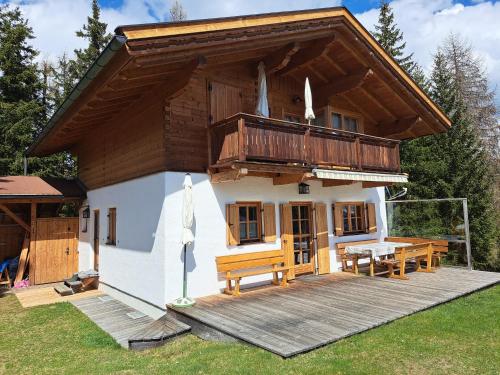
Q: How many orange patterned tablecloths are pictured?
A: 0